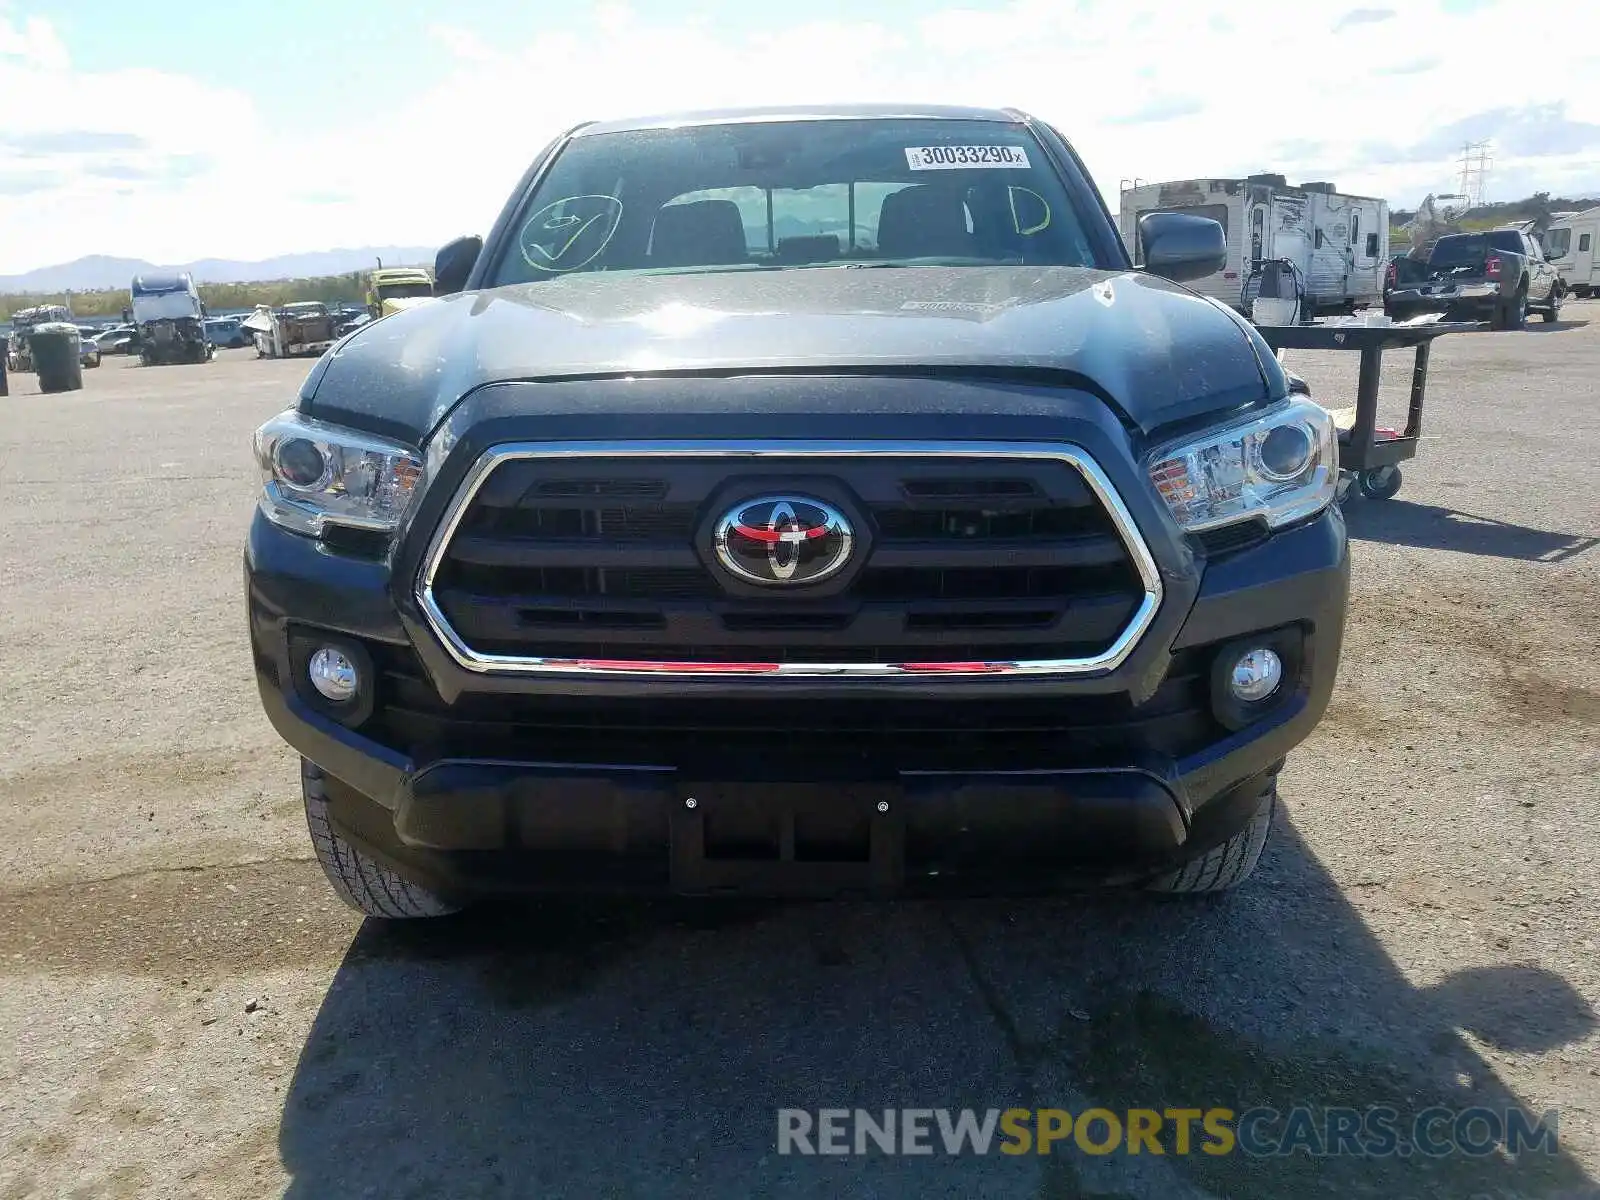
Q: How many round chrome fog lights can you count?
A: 2